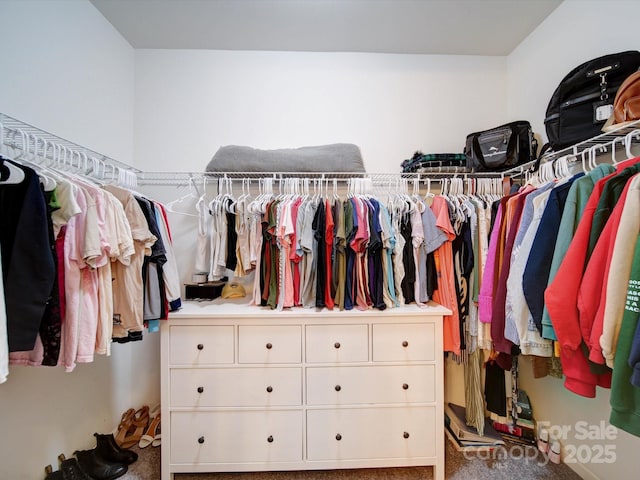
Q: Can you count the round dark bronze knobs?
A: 12